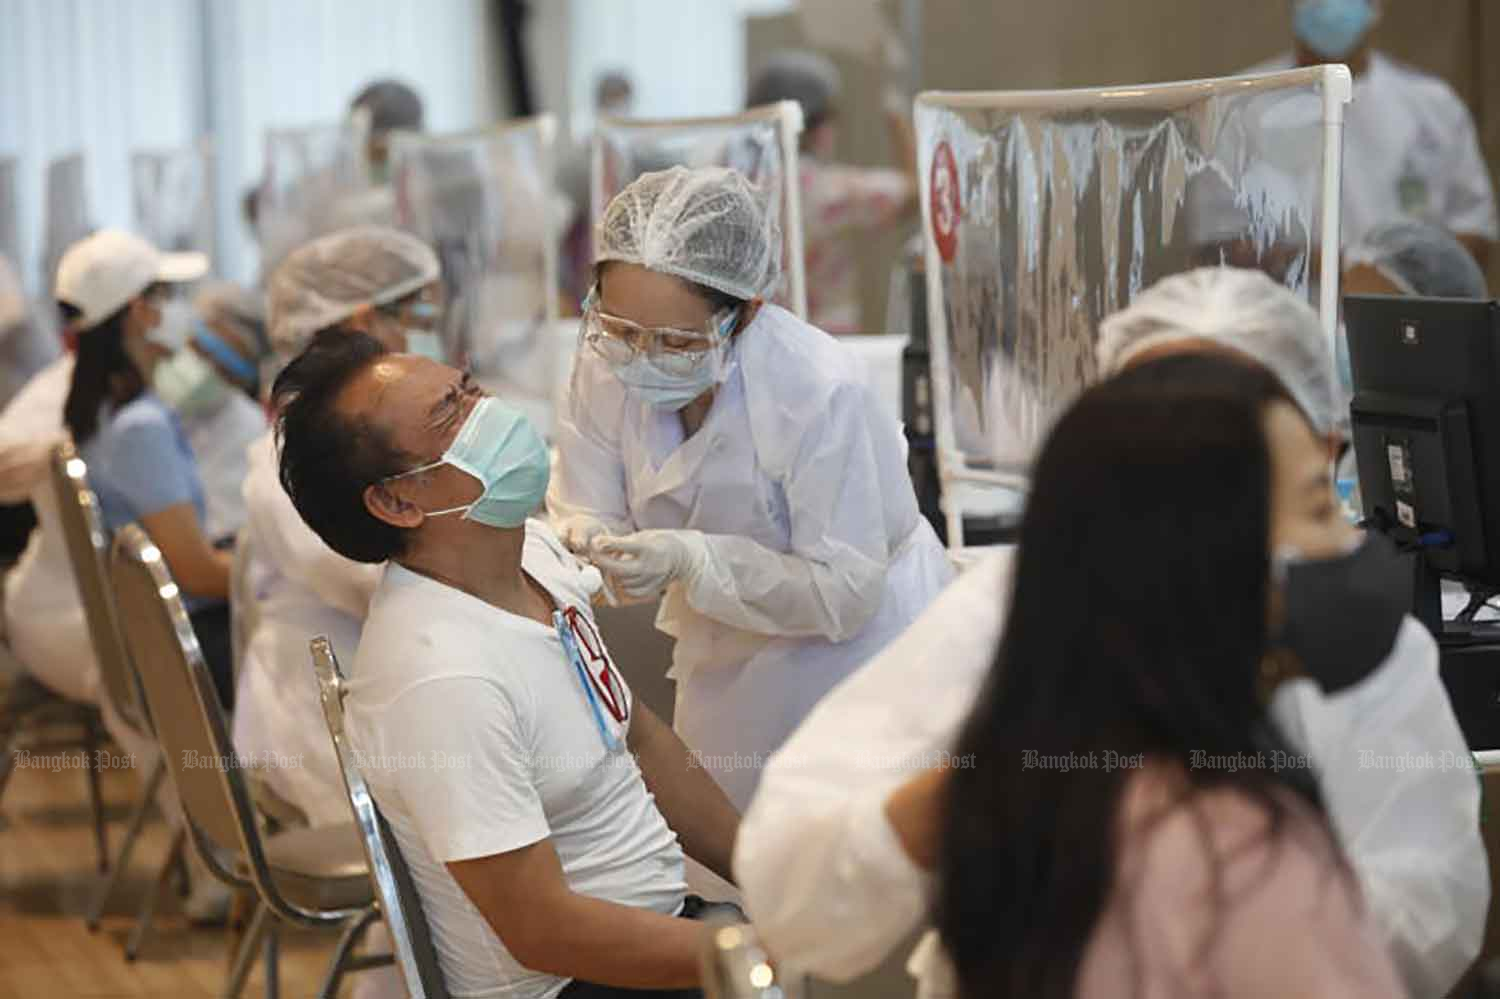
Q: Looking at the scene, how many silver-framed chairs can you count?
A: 4